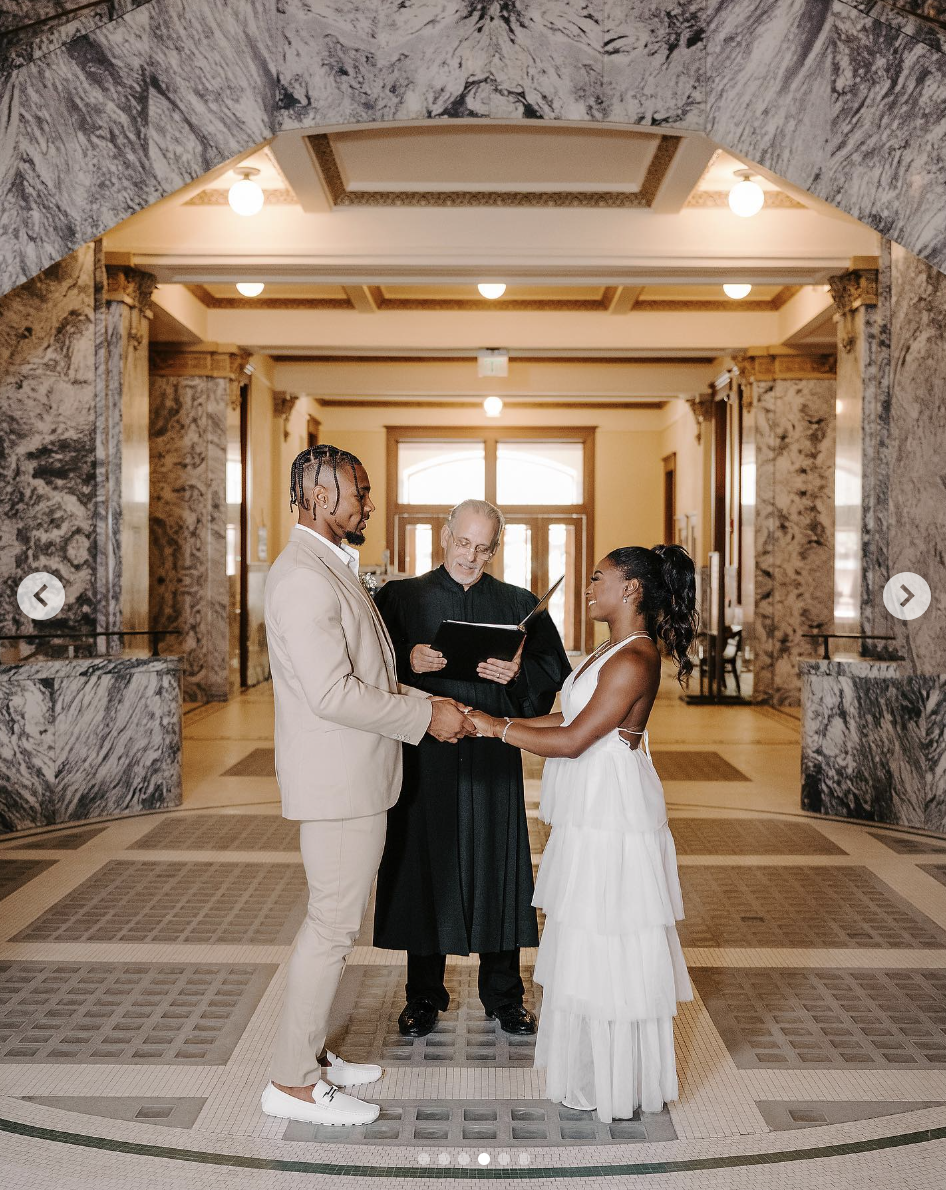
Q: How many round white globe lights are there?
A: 6